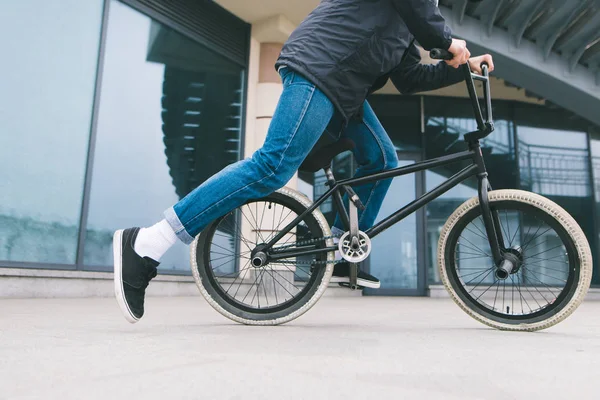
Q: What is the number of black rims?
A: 2